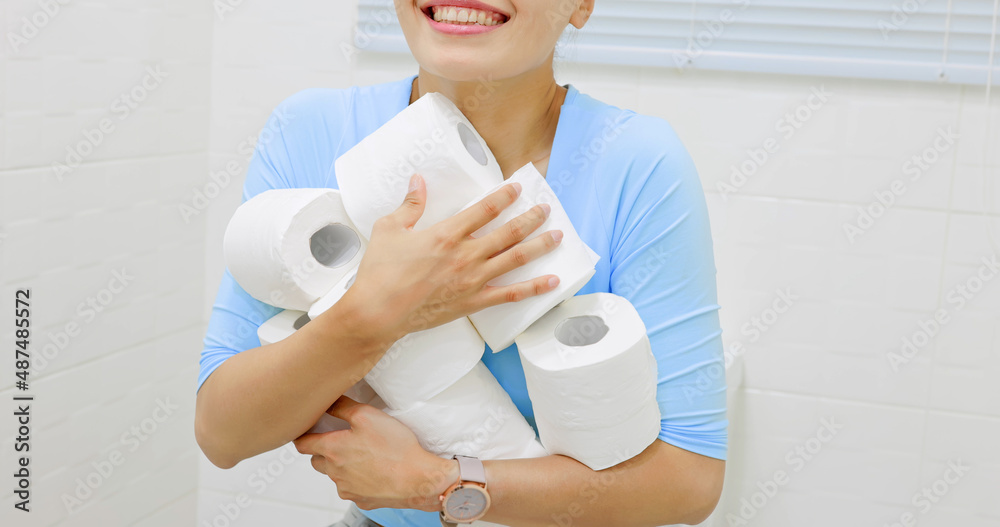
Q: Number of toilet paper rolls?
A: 7